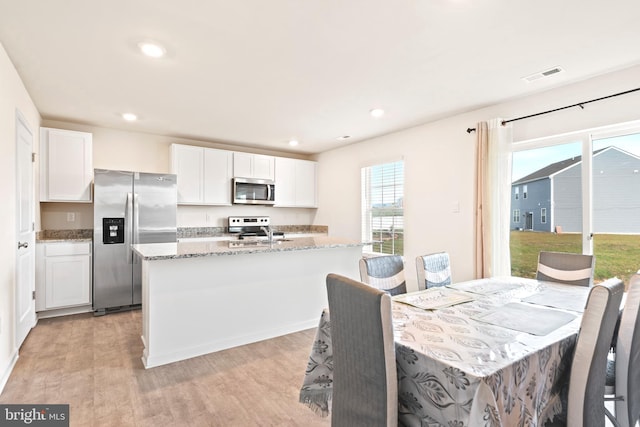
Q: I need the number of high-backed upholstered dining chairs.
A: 6